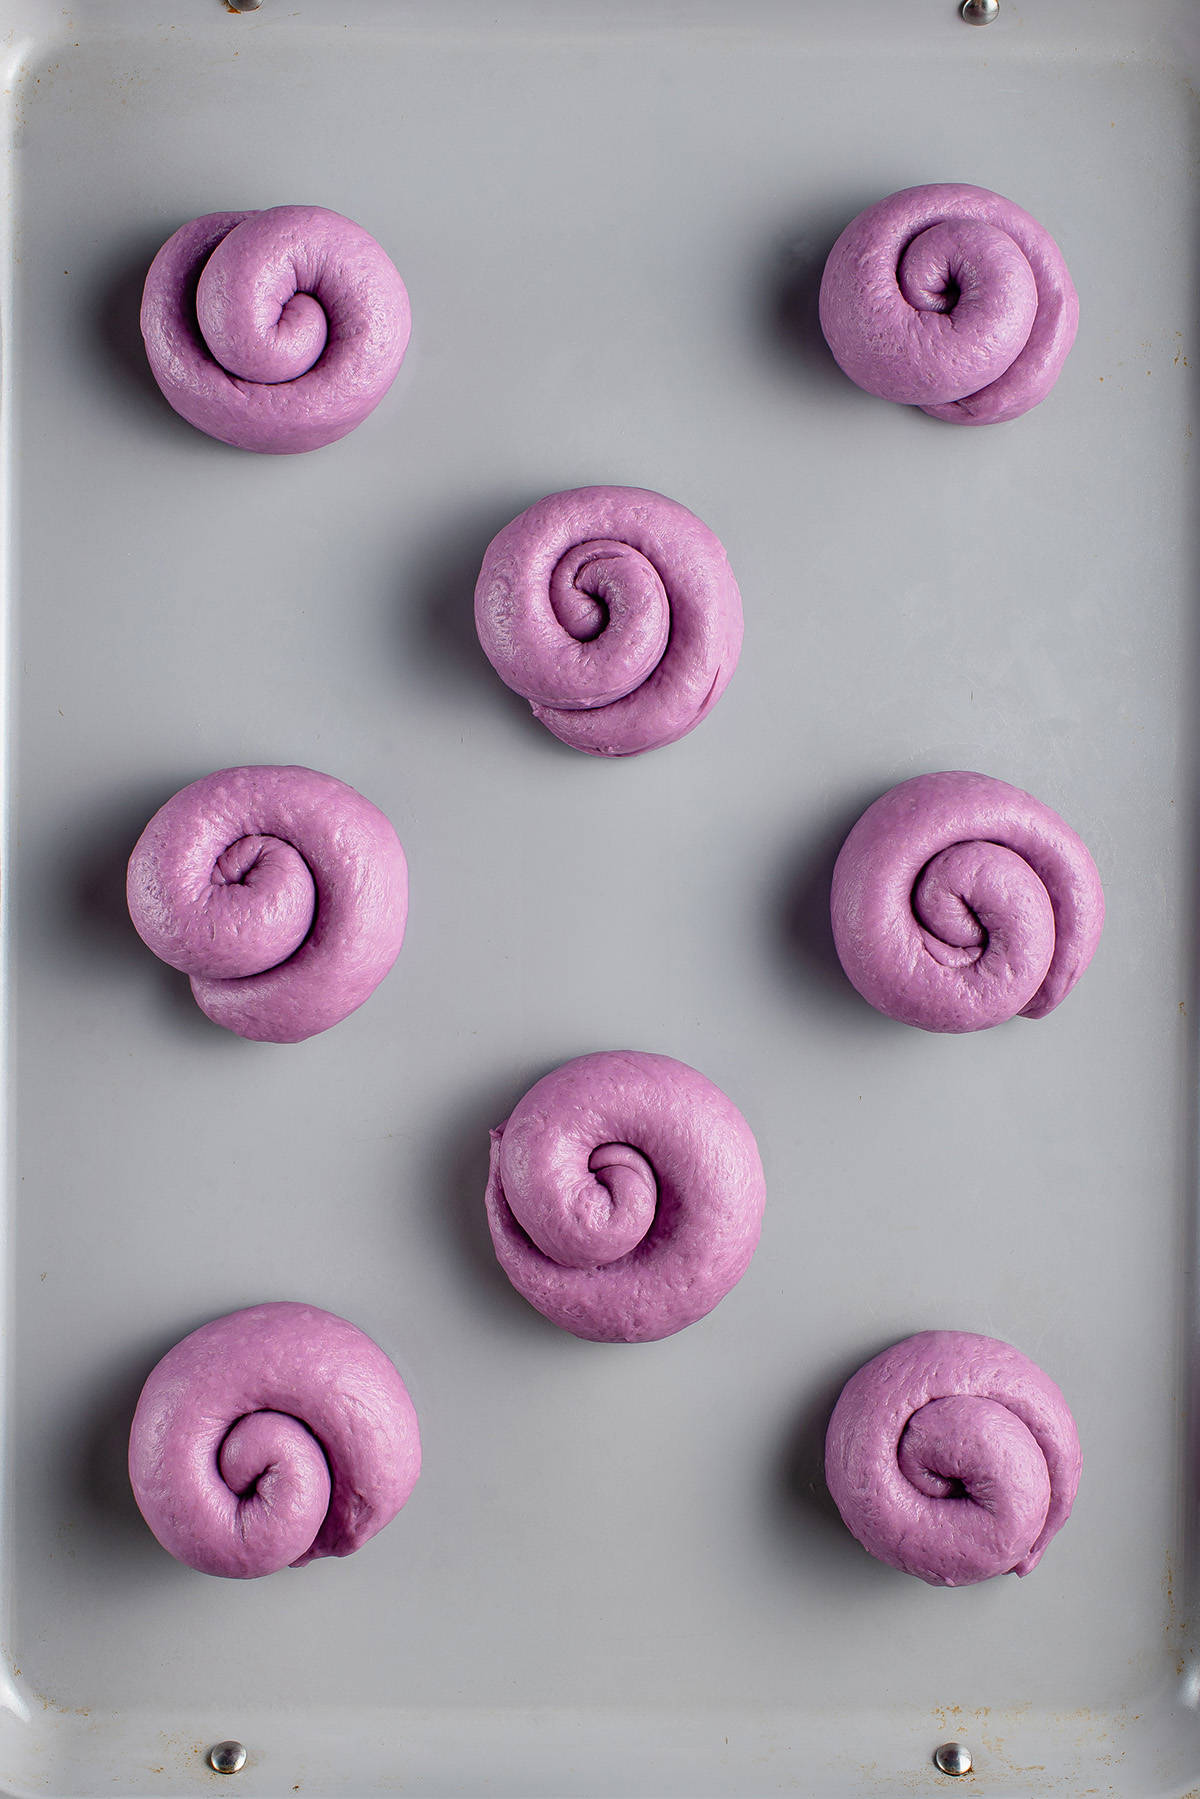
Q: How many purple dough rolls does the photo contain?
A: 8